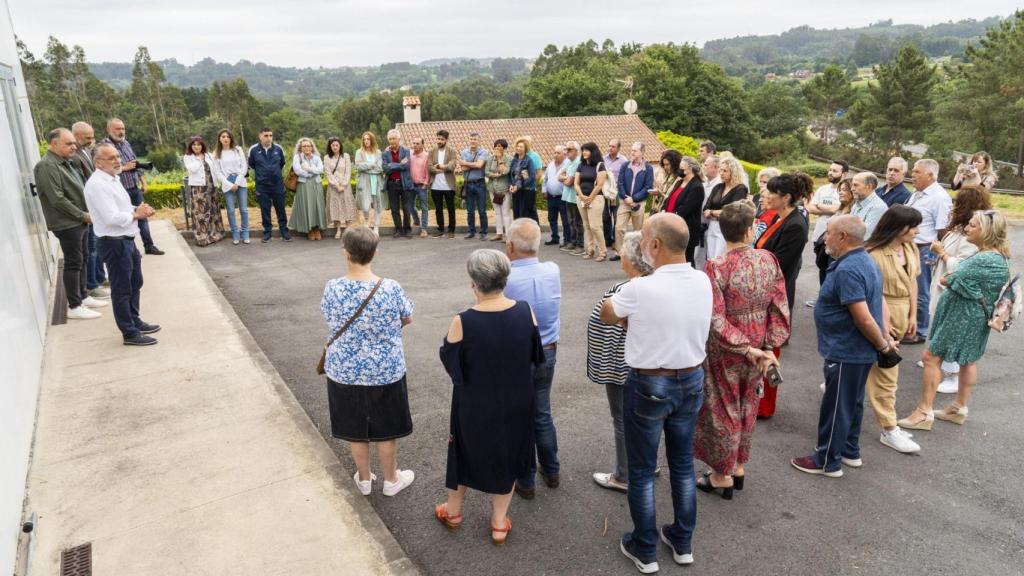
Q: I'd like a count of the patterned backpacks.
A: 1